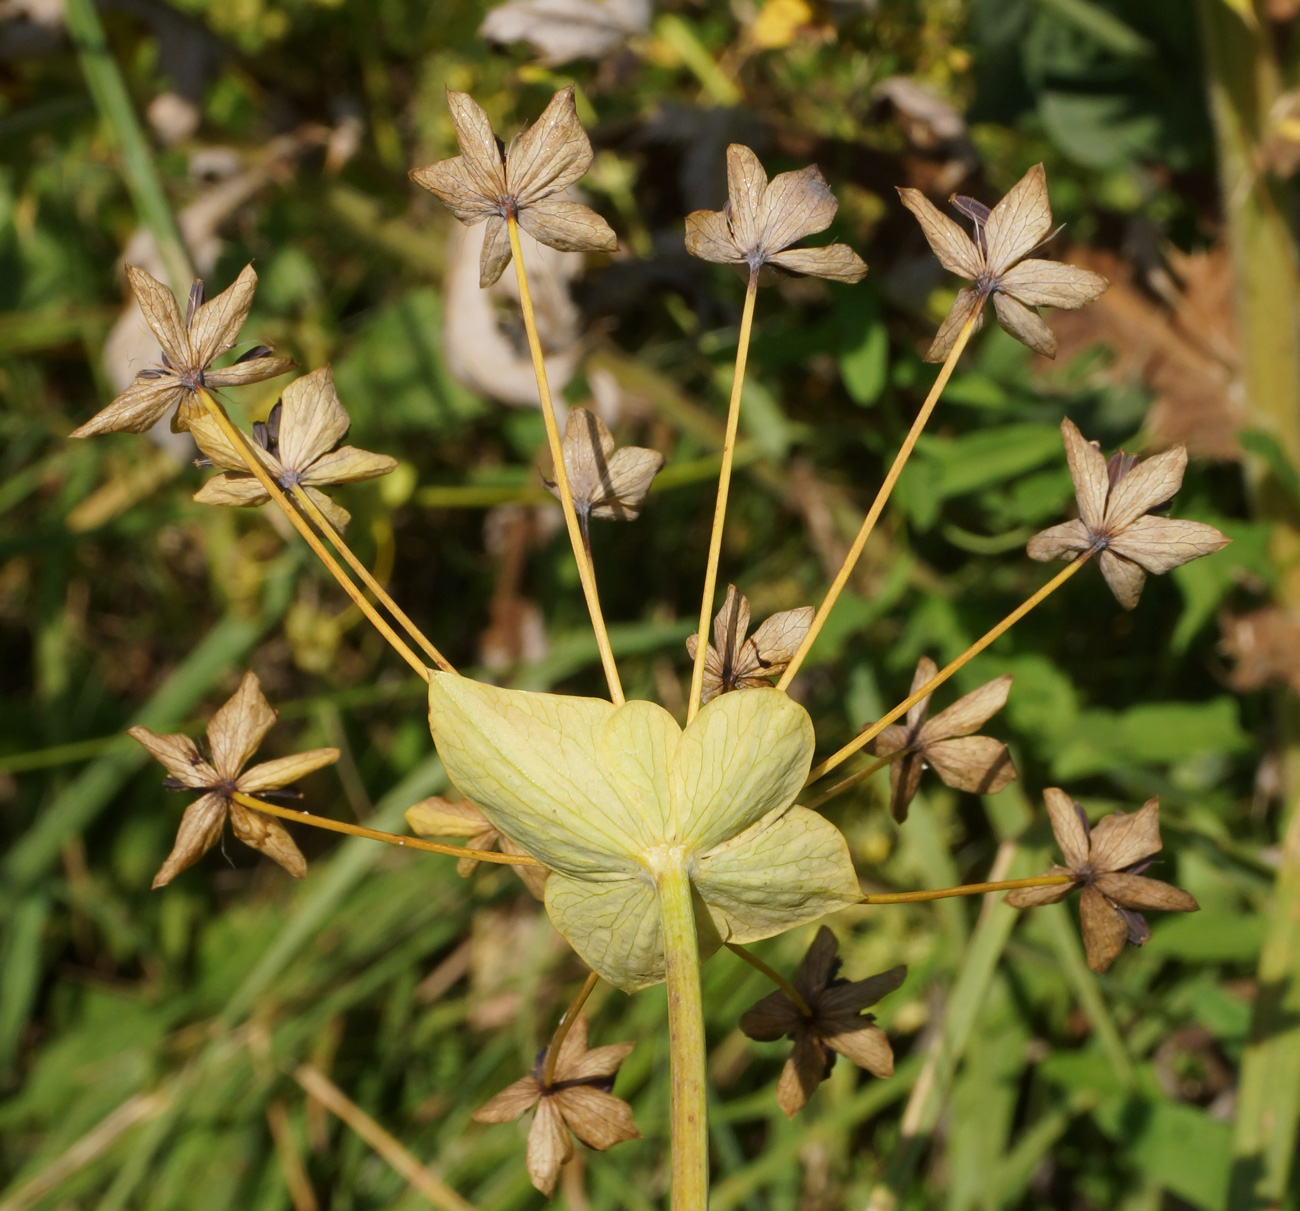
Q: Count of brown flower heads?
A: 14